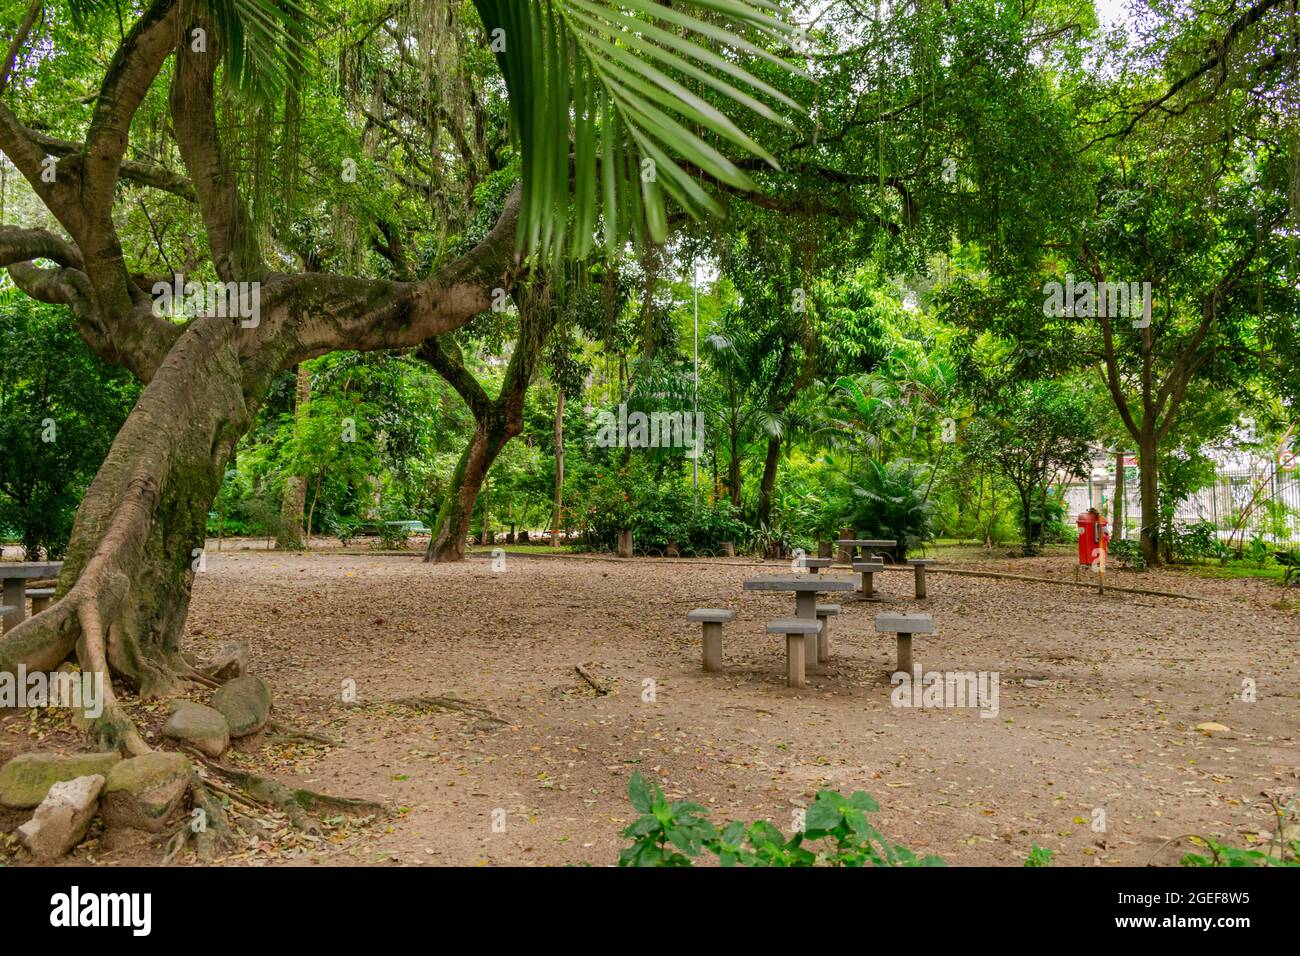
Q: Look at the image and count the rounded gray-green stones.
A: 4